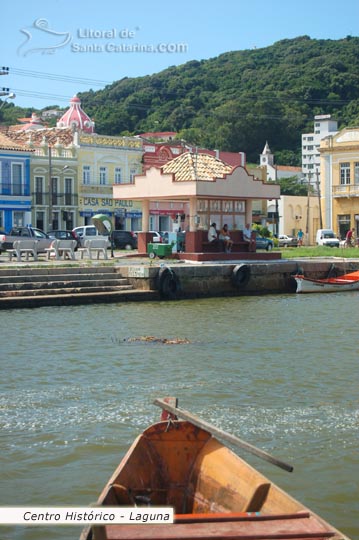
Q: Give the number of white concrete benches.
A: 3